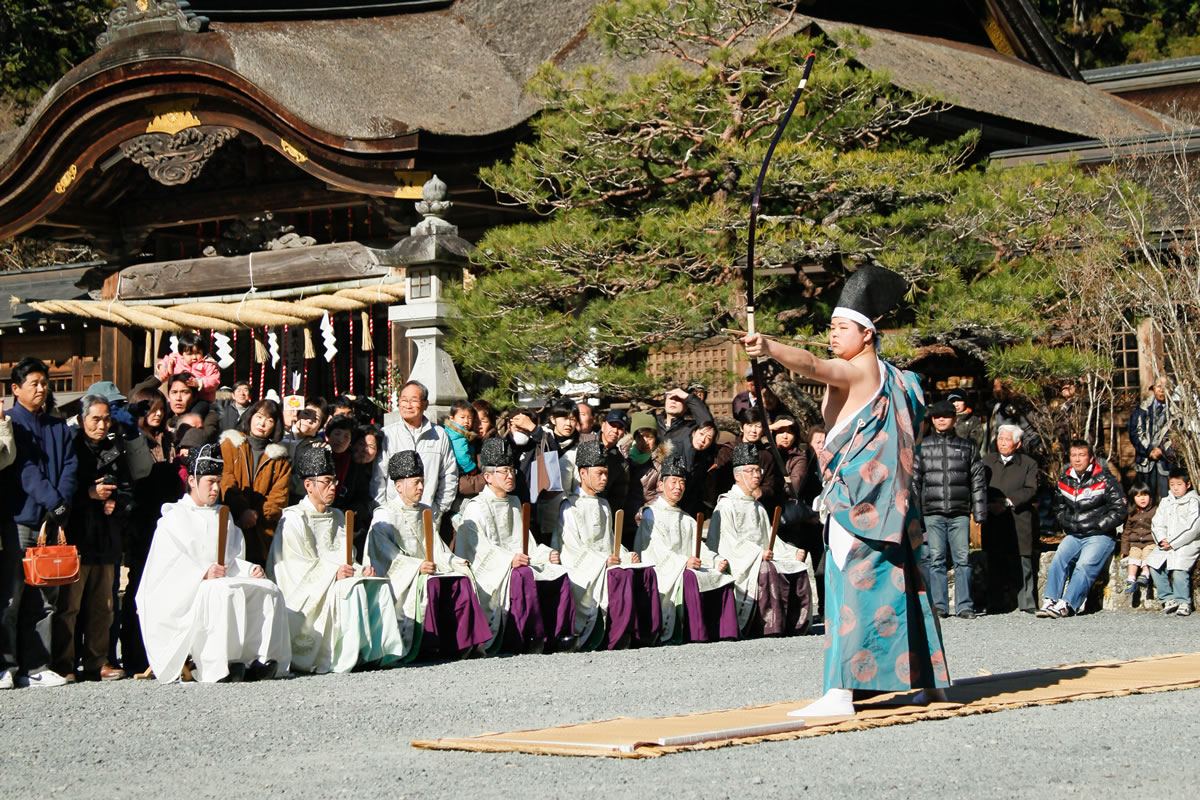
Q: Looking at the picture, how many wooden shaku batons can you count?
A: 7